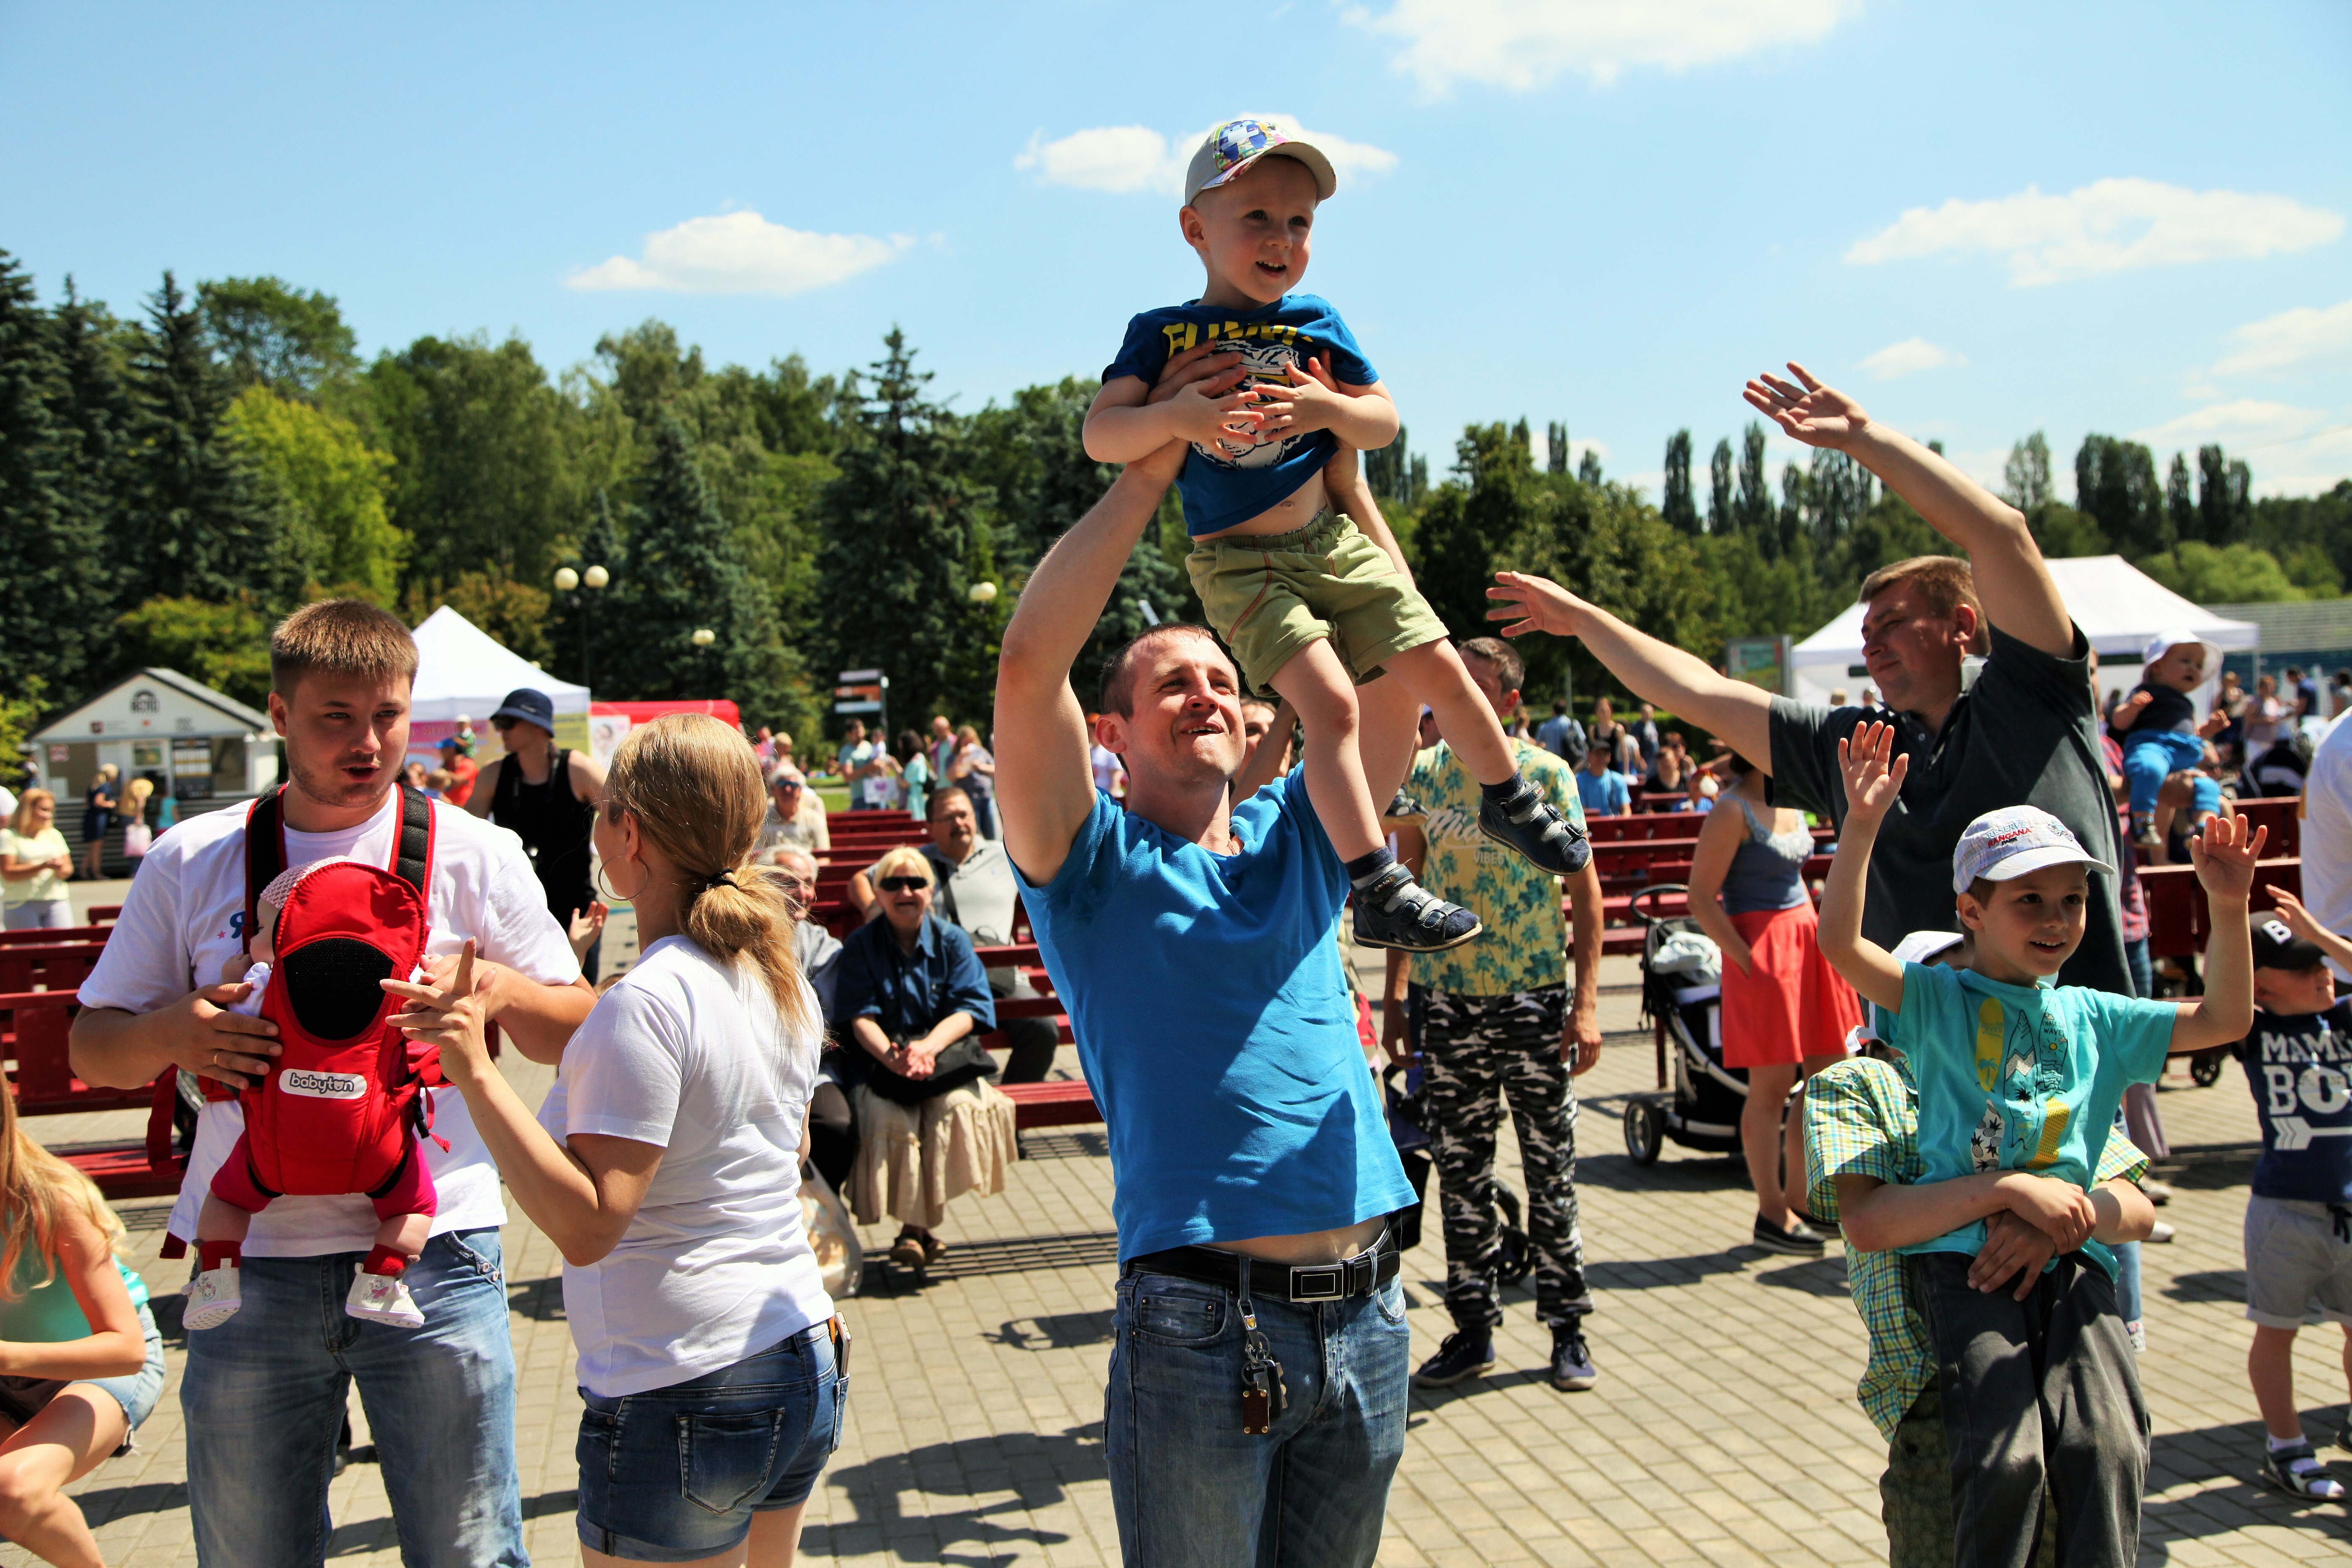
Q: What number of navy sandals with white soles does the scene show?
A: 2